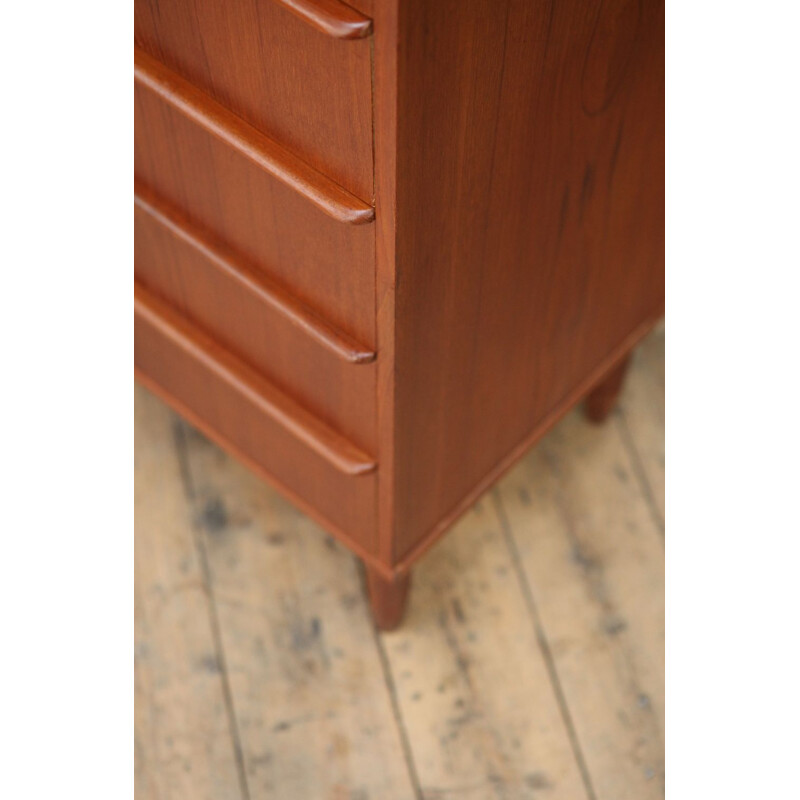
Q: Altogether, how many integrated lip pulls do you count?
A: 4